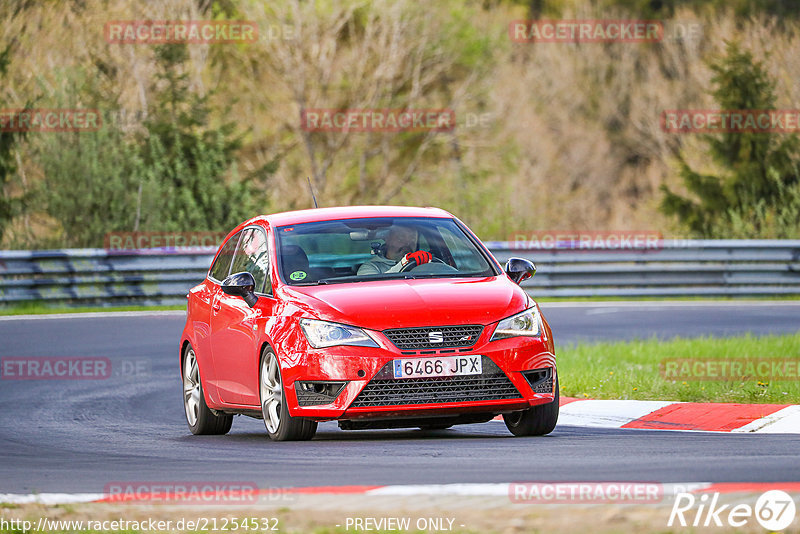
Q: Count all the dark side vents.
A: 2